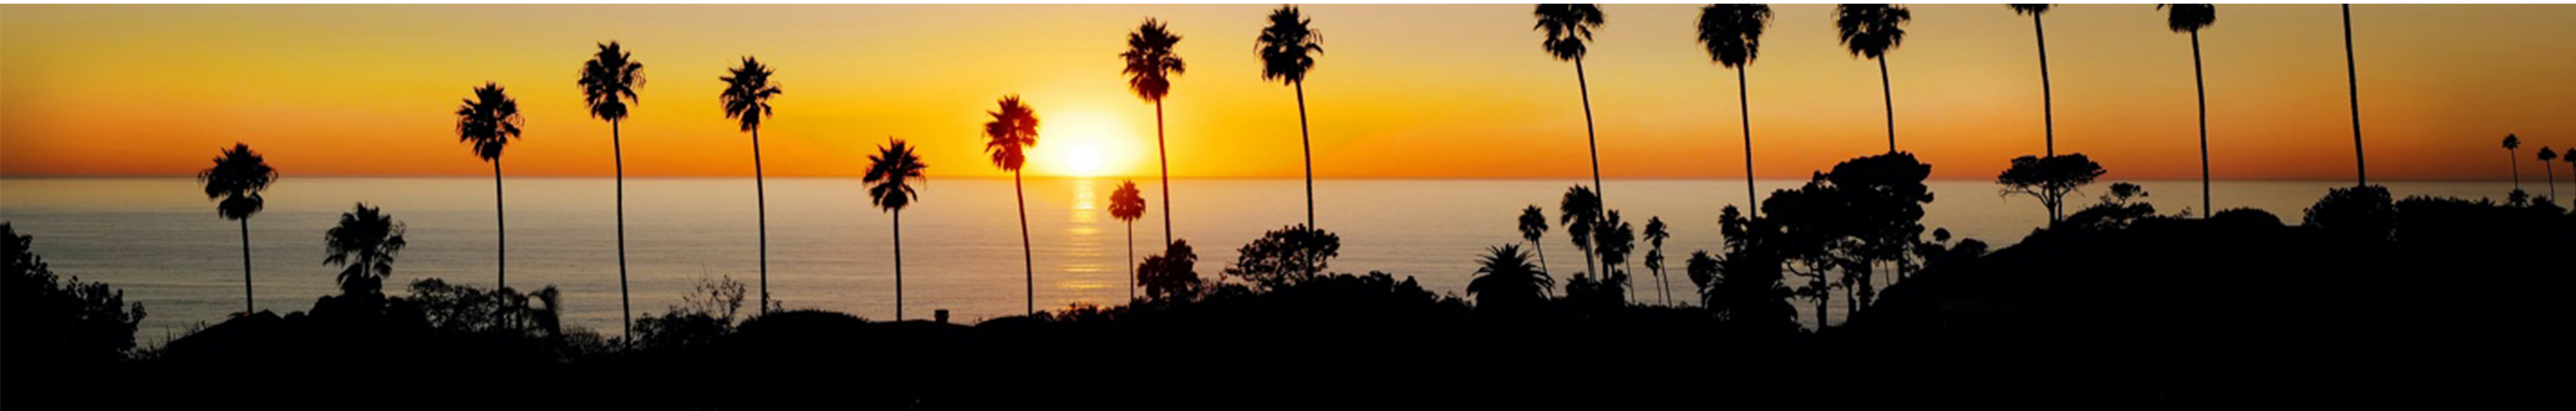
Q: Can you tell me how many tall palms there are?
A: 14